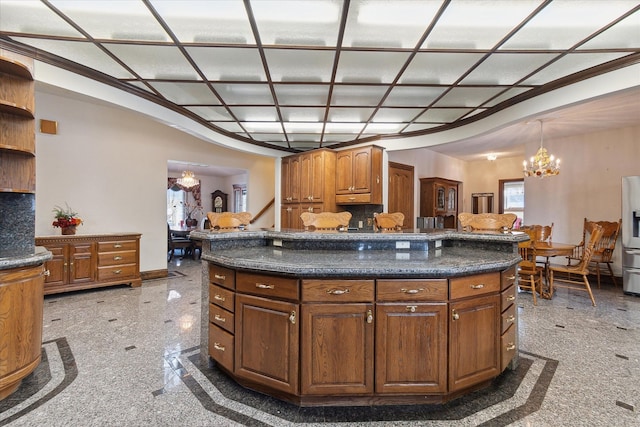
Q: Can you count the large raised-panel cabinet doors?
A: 4